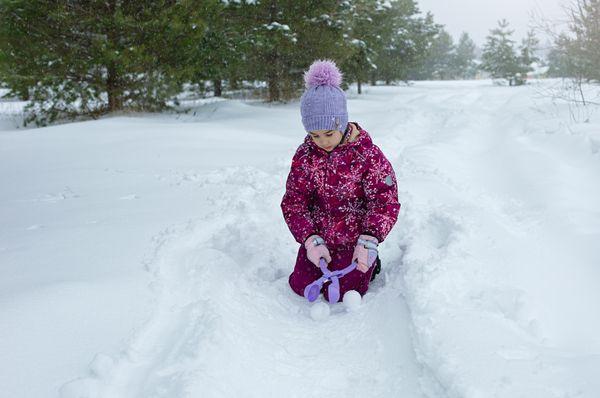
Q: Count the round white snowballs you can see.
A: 2